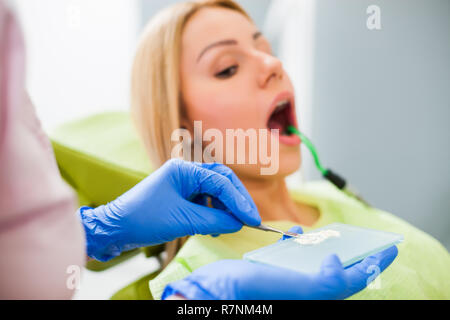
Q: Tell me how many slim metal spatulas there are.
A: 1